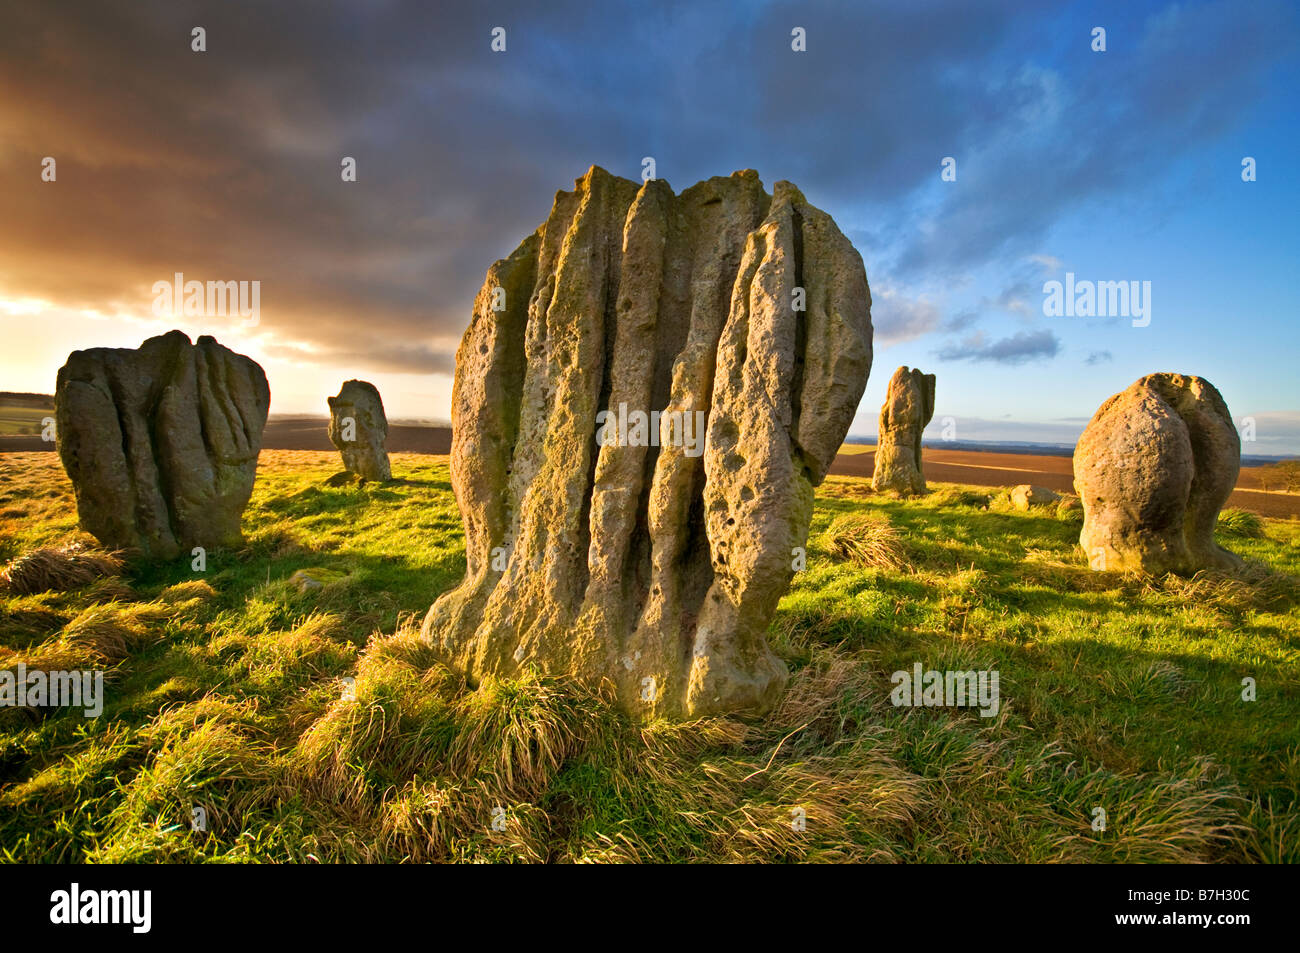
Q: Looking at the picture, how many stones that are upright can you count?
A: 5